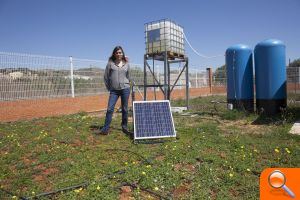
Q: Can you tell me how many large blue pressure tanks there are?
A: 2